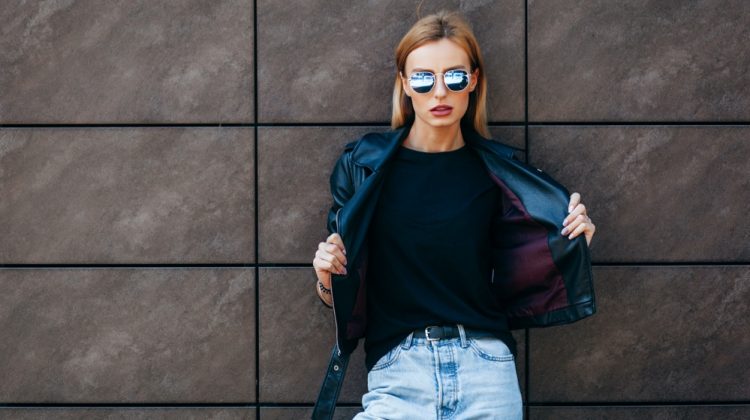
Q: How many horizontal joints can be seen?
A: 3